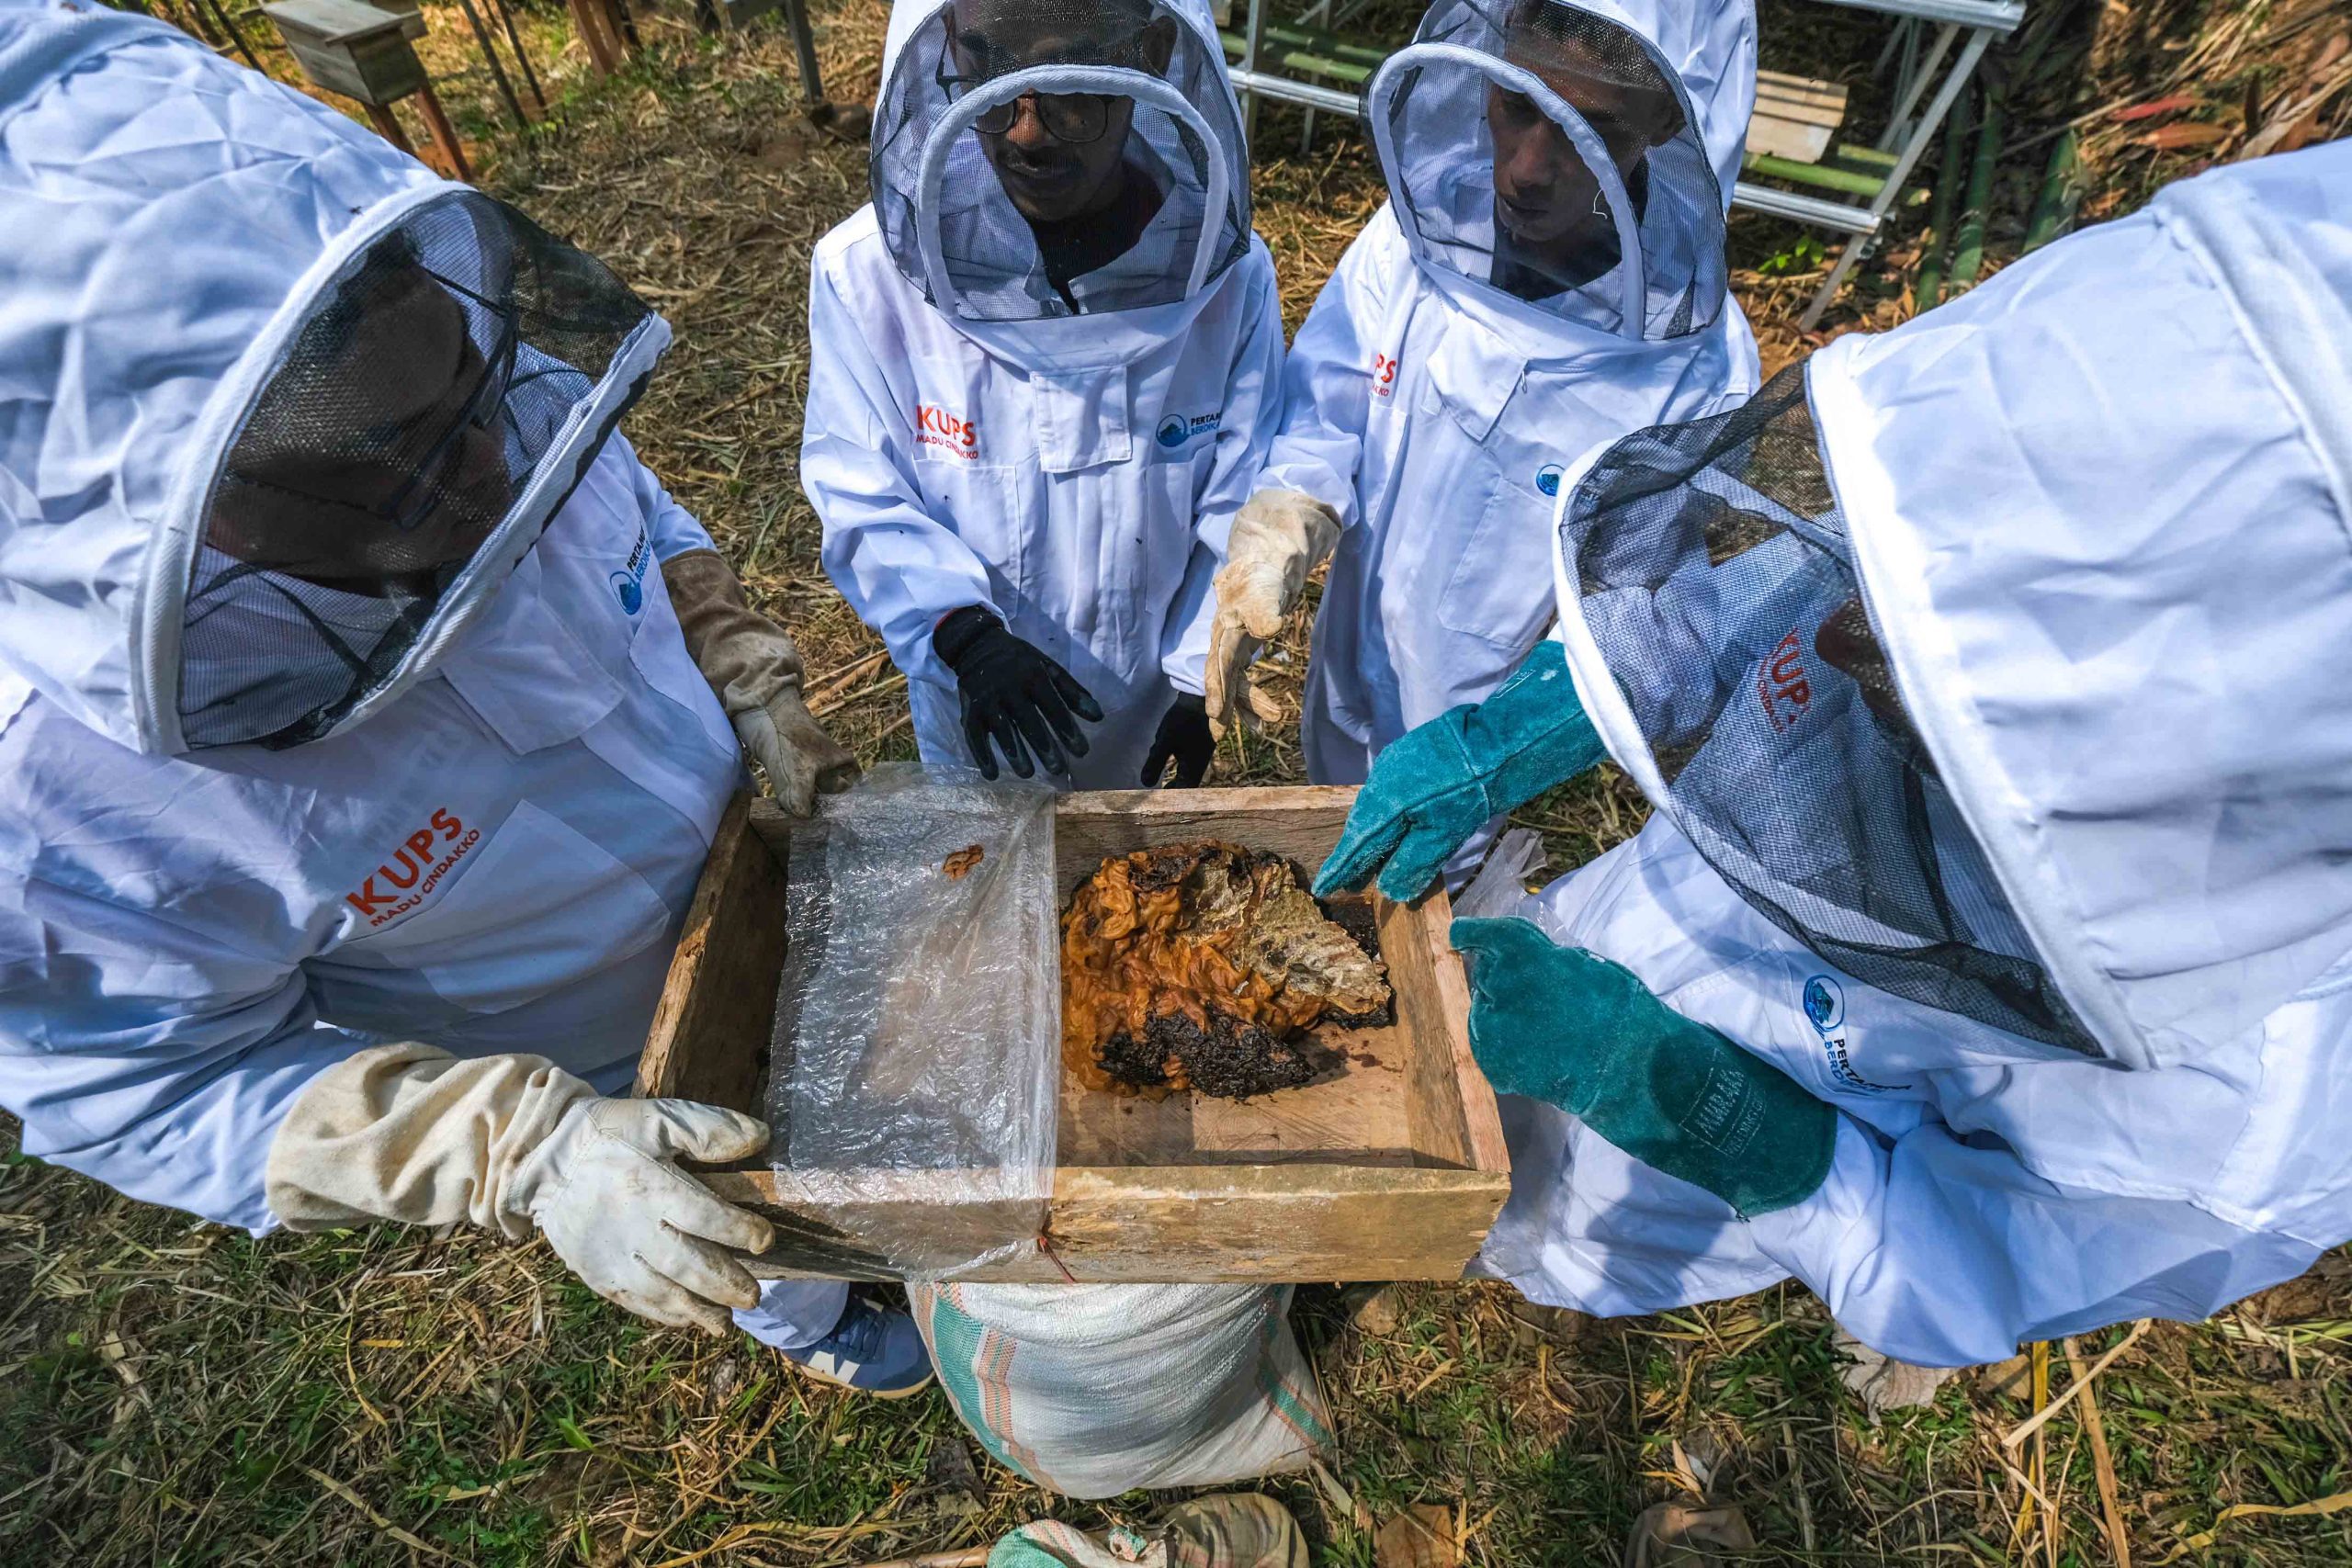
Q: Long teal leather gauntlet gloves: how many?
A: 2